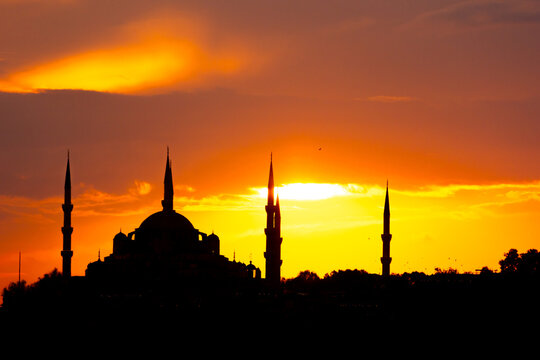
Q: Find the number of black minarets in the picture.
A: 5